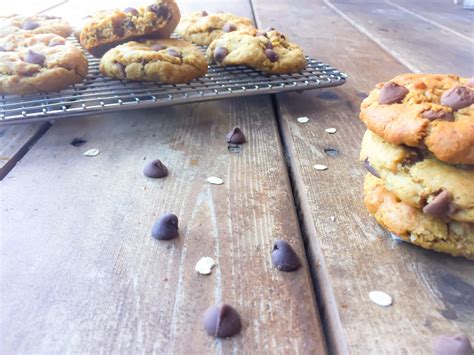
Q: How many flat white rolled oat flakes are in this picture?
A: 7